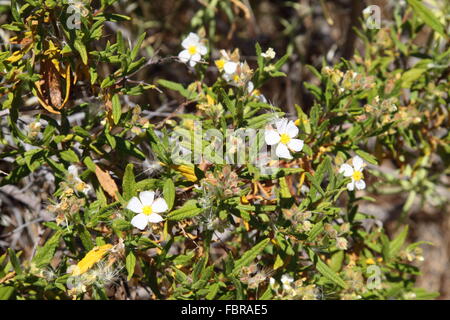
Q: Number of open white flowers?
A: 4